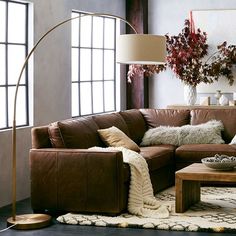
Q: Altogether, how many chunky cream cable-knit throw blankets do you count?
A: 1